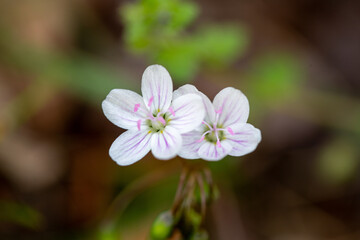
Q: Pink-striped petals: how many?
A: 10